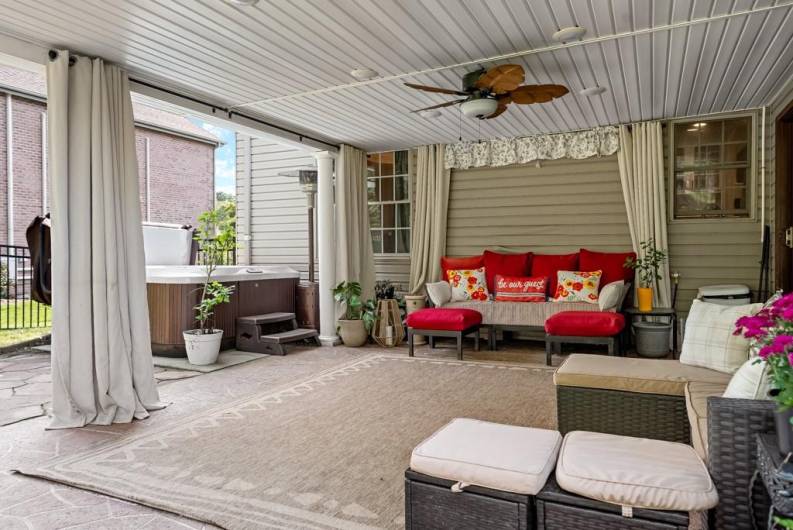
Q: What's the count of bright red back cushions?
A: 4